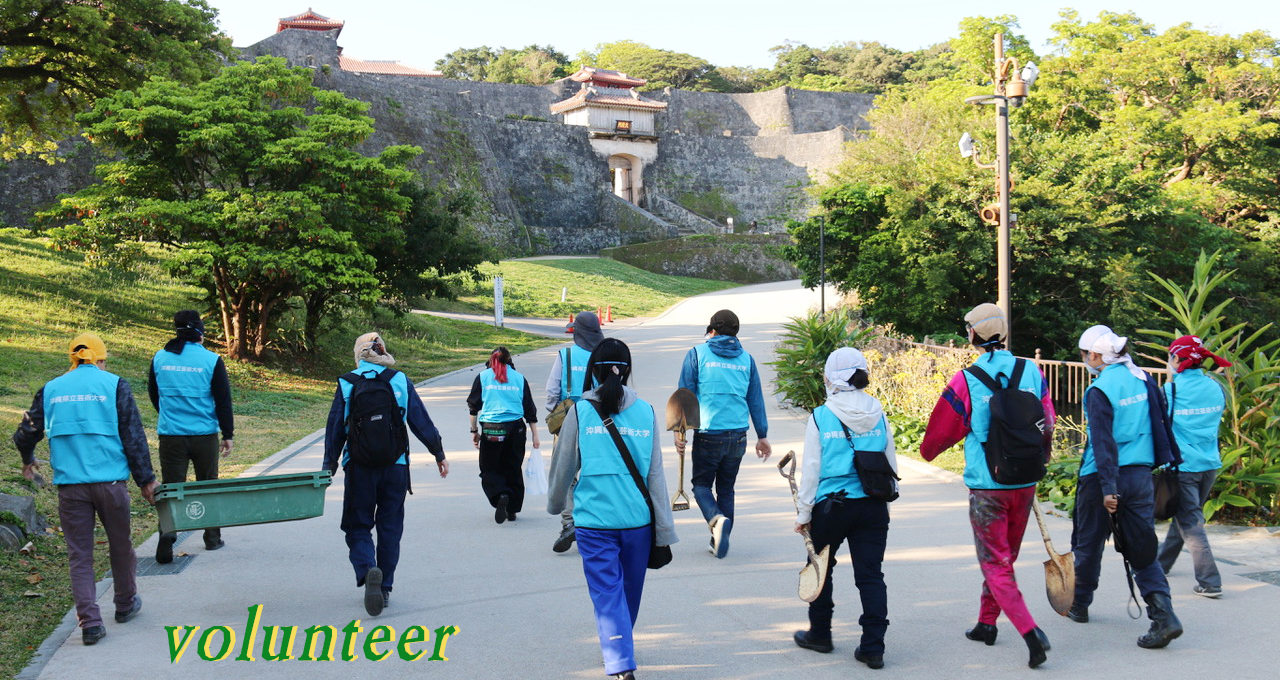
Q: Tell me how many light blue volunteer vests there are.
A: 11